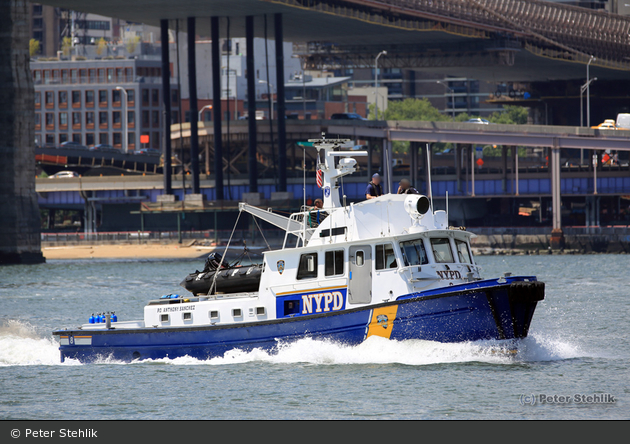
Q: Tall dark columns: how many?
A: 5